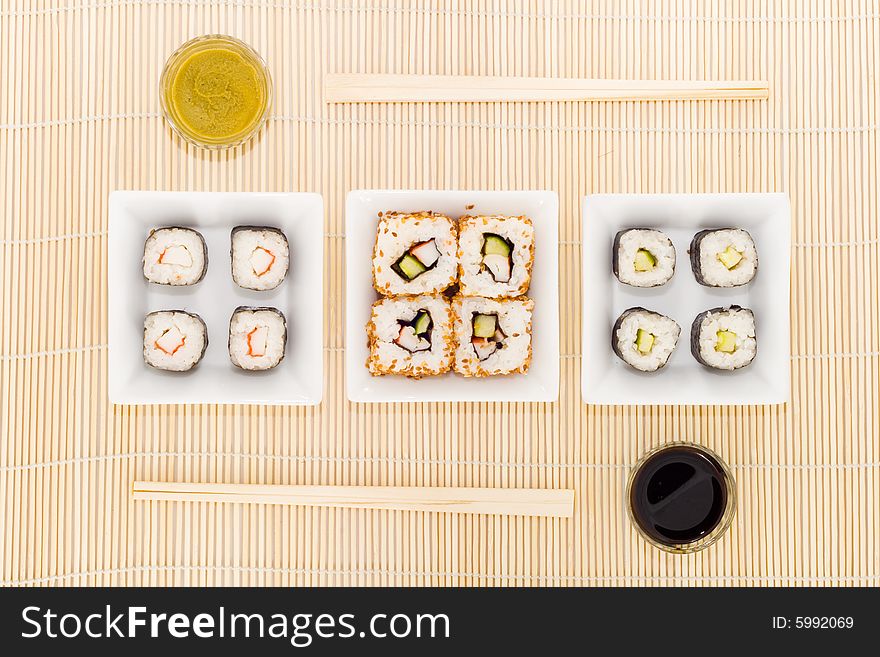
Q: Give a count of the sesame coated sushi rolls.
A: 4